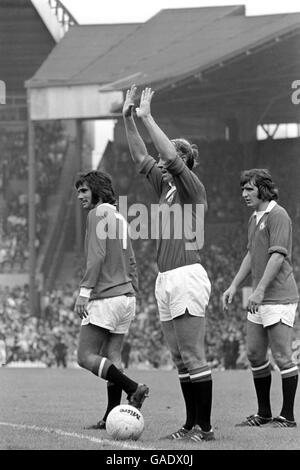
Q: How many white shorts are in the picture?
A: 3